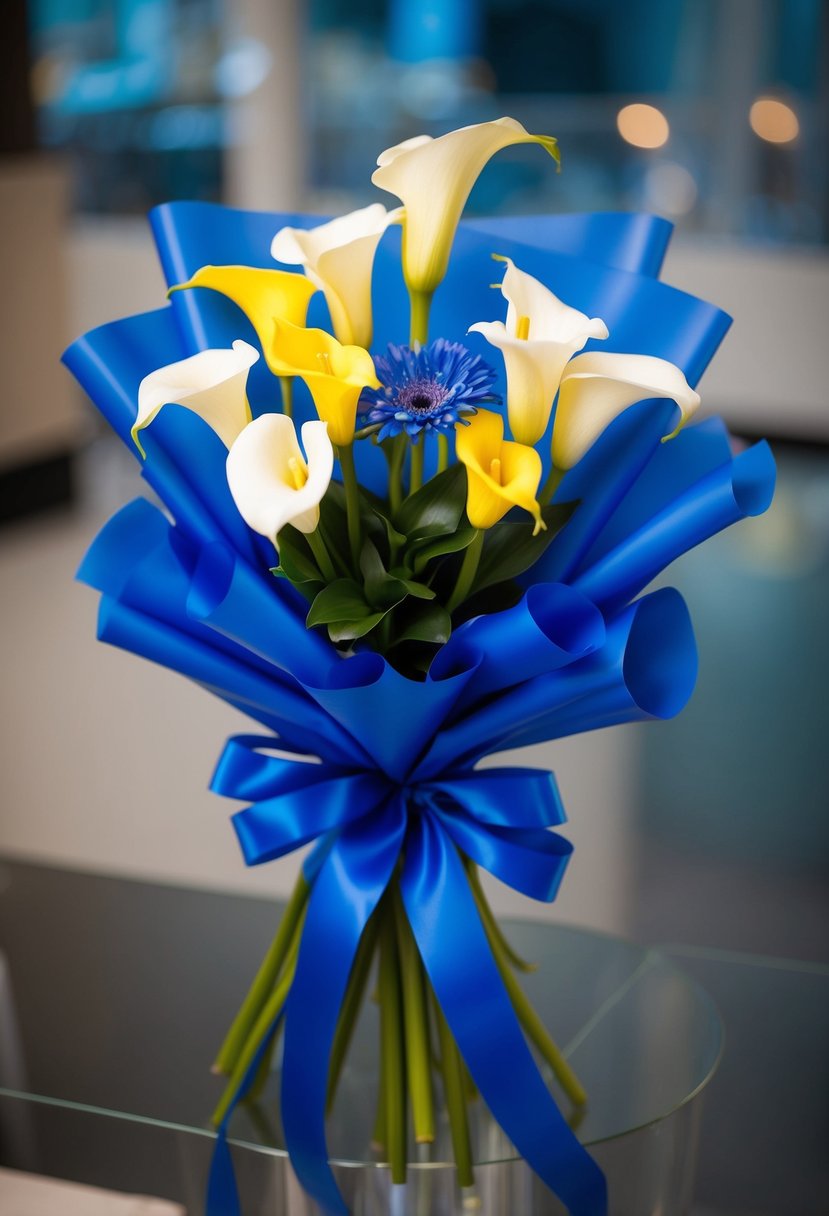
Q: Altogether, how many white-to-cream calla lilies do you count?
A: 6